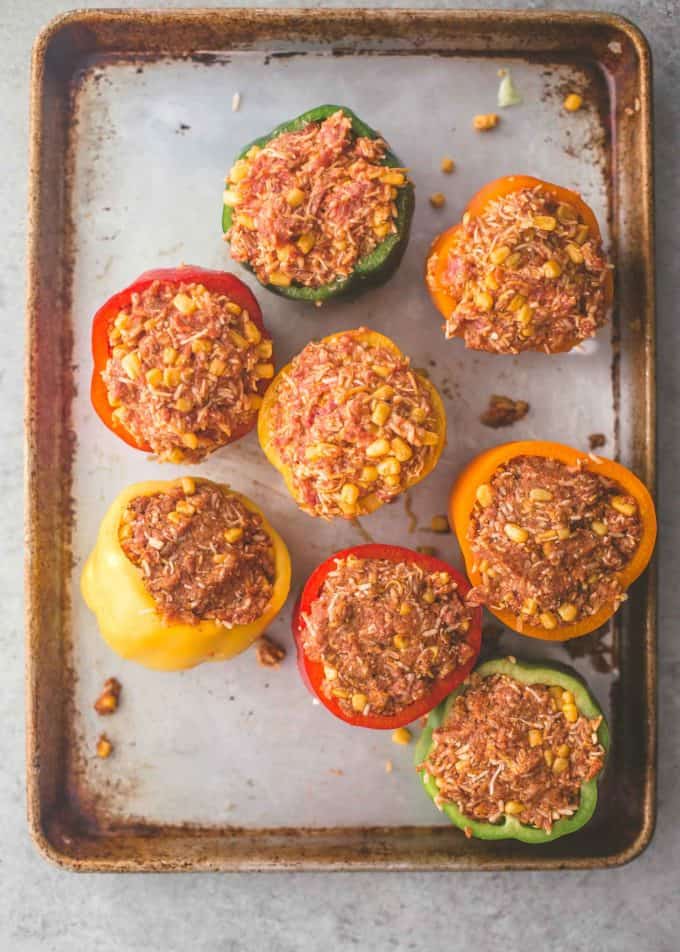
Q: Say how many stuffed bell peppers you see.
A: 8